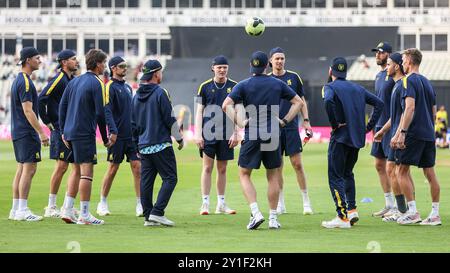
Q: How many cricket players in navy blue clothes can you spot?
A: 12